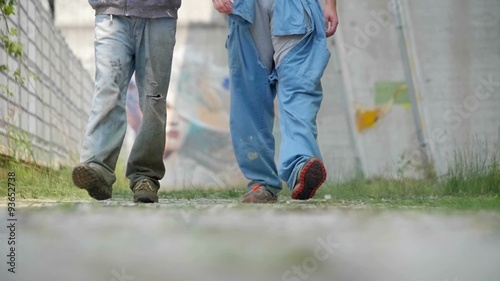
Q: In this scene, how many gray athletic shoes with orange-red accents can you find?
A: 2